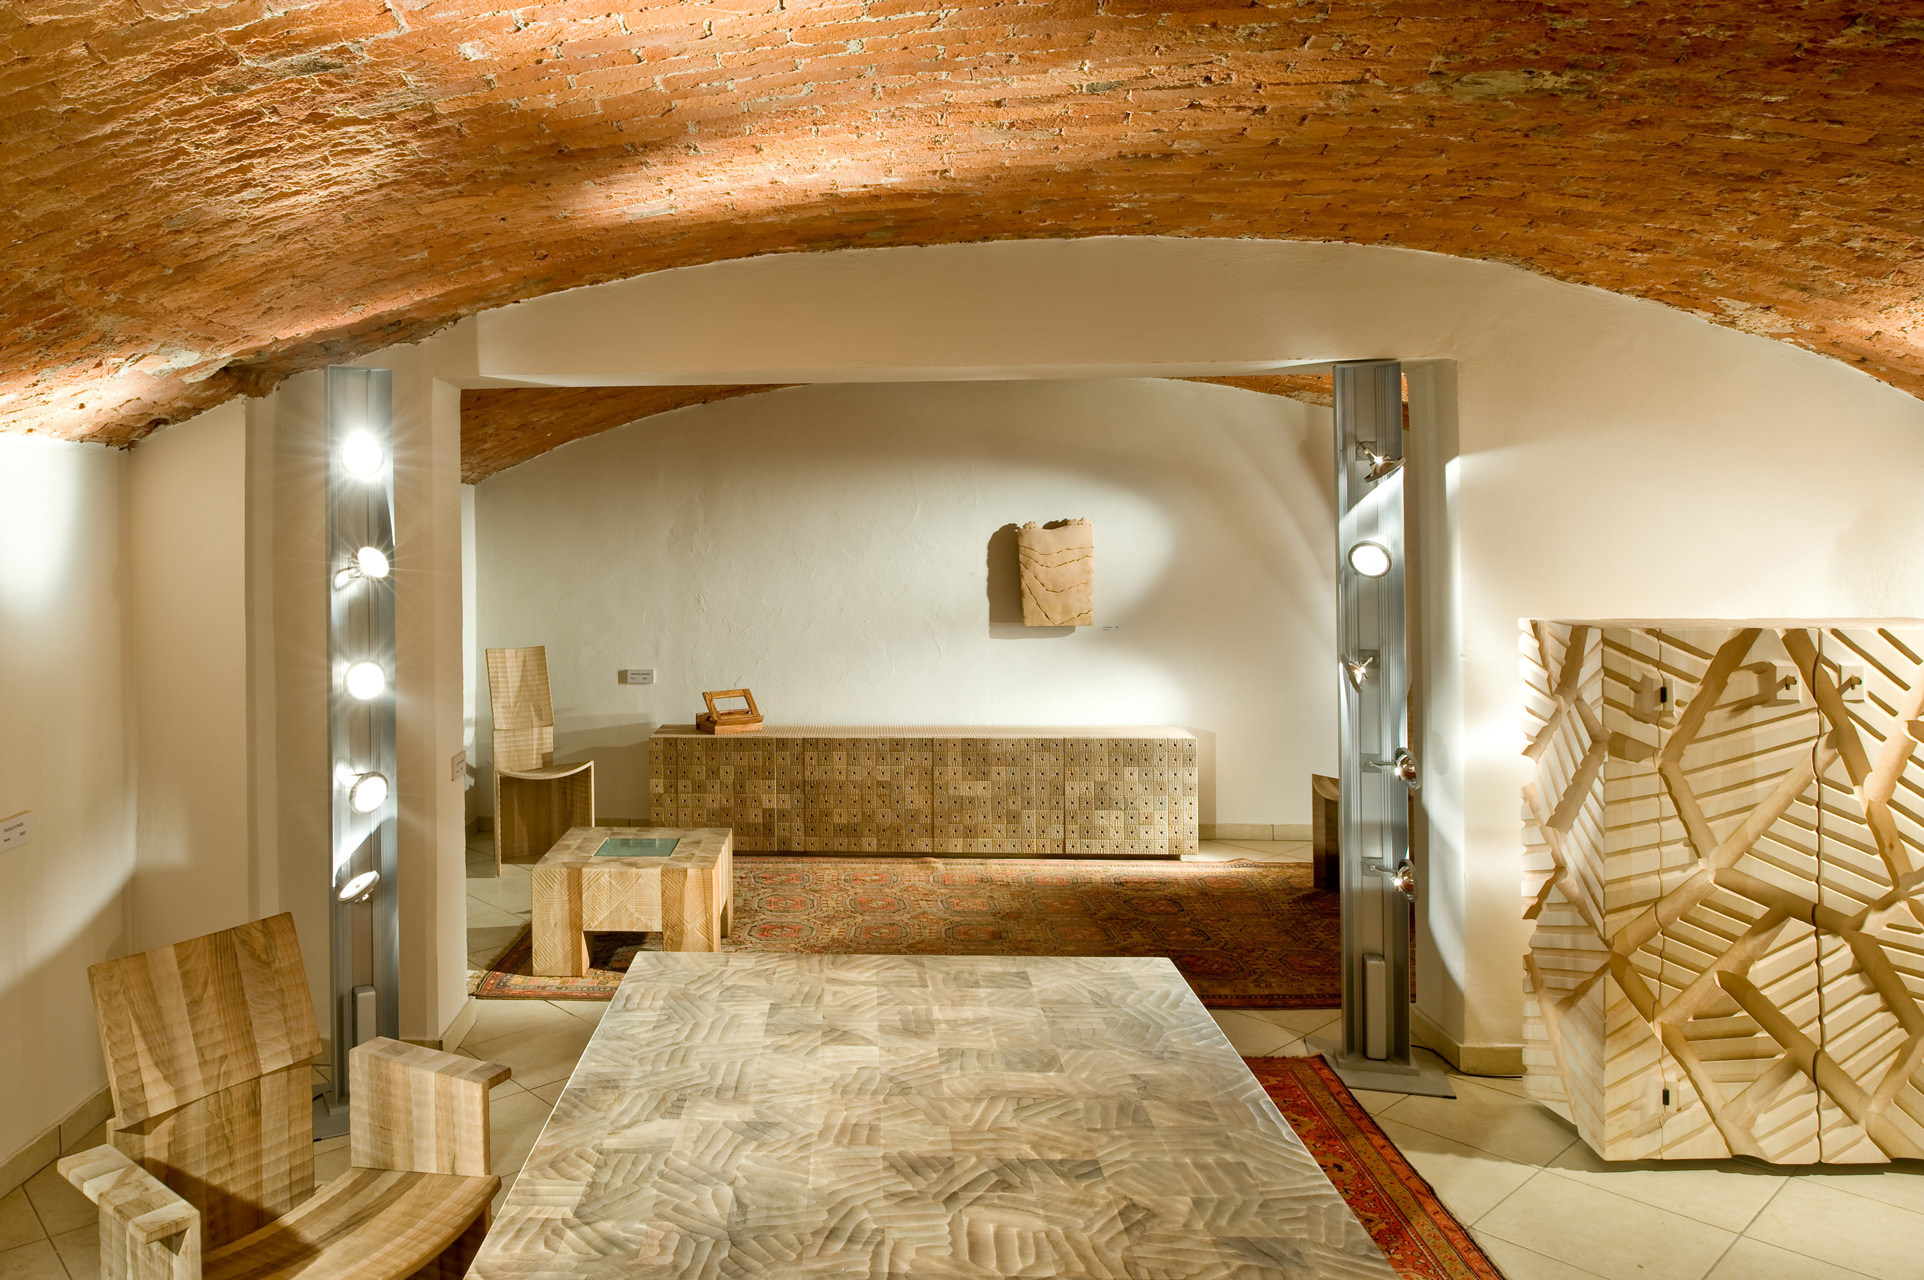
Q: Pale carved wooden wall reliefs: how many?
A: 1